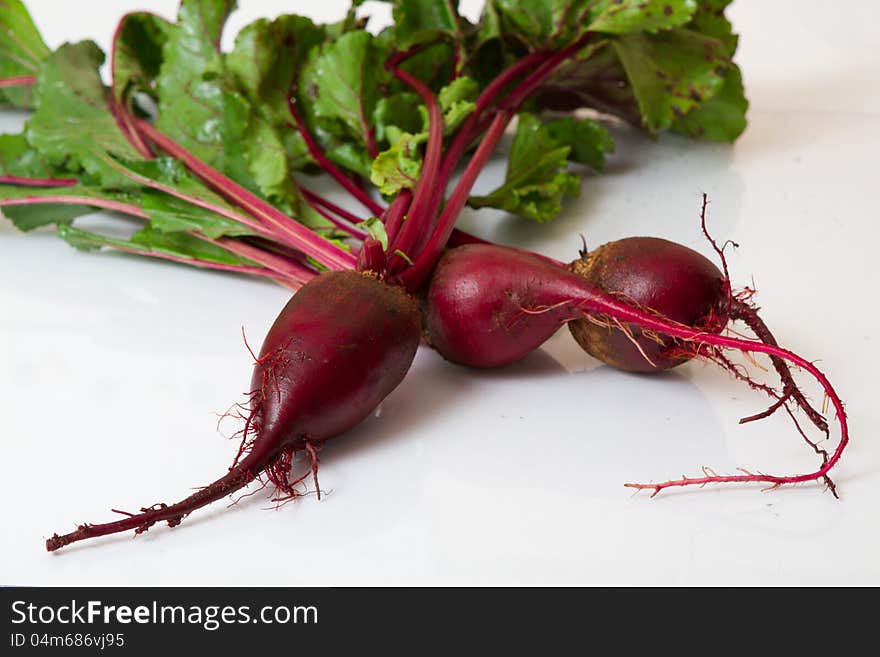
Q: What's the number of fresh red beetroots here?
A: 3